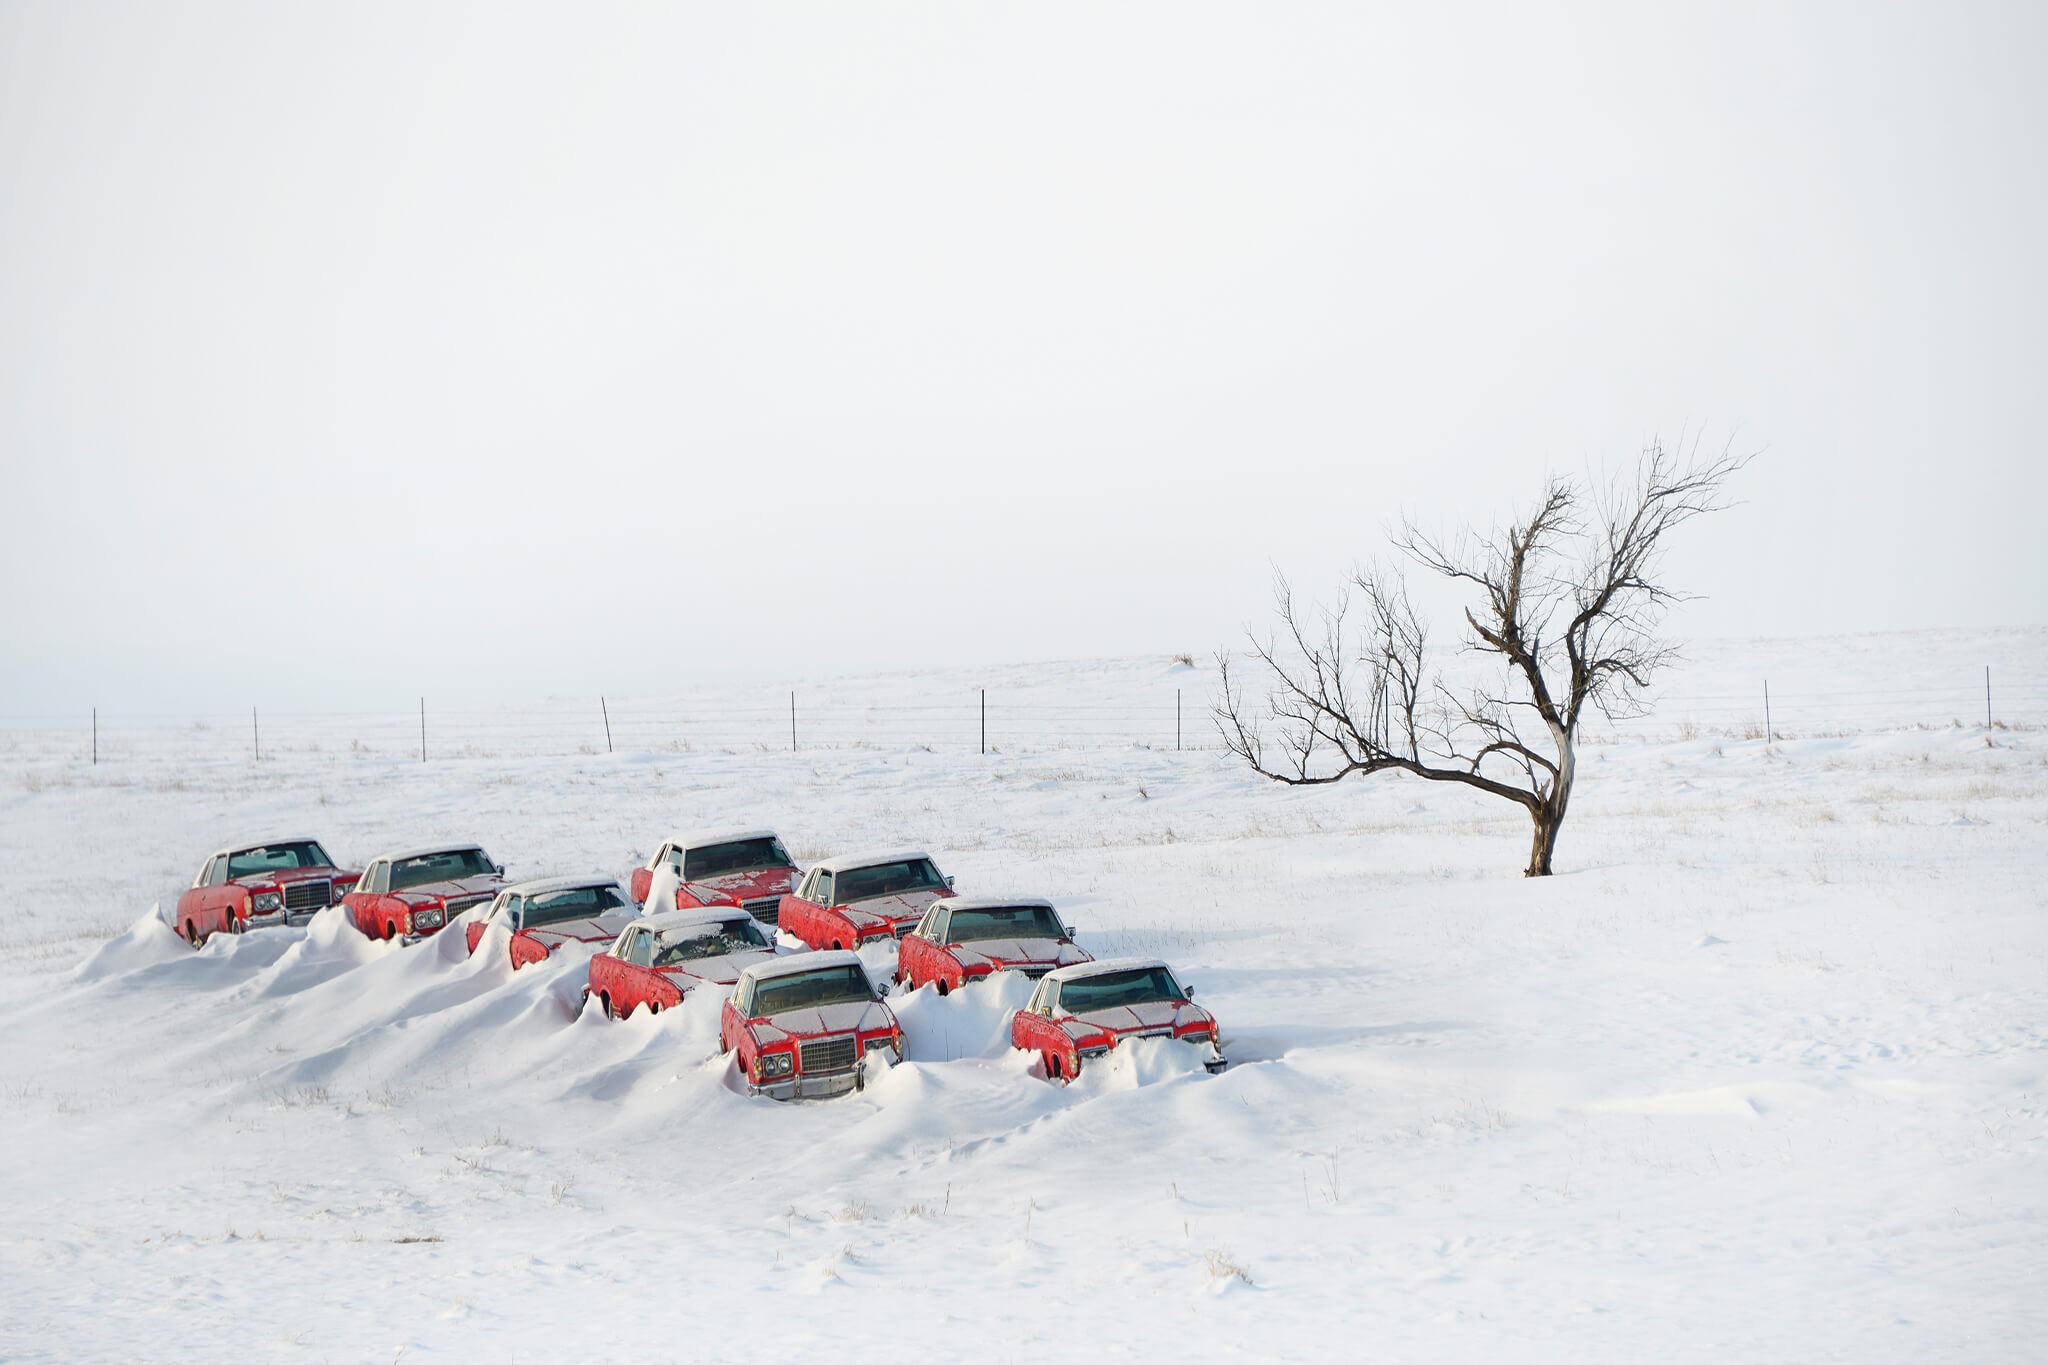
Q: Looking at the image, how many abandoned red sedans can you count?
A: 9